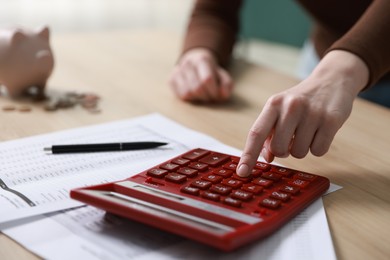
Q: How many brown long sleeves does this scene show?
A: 2